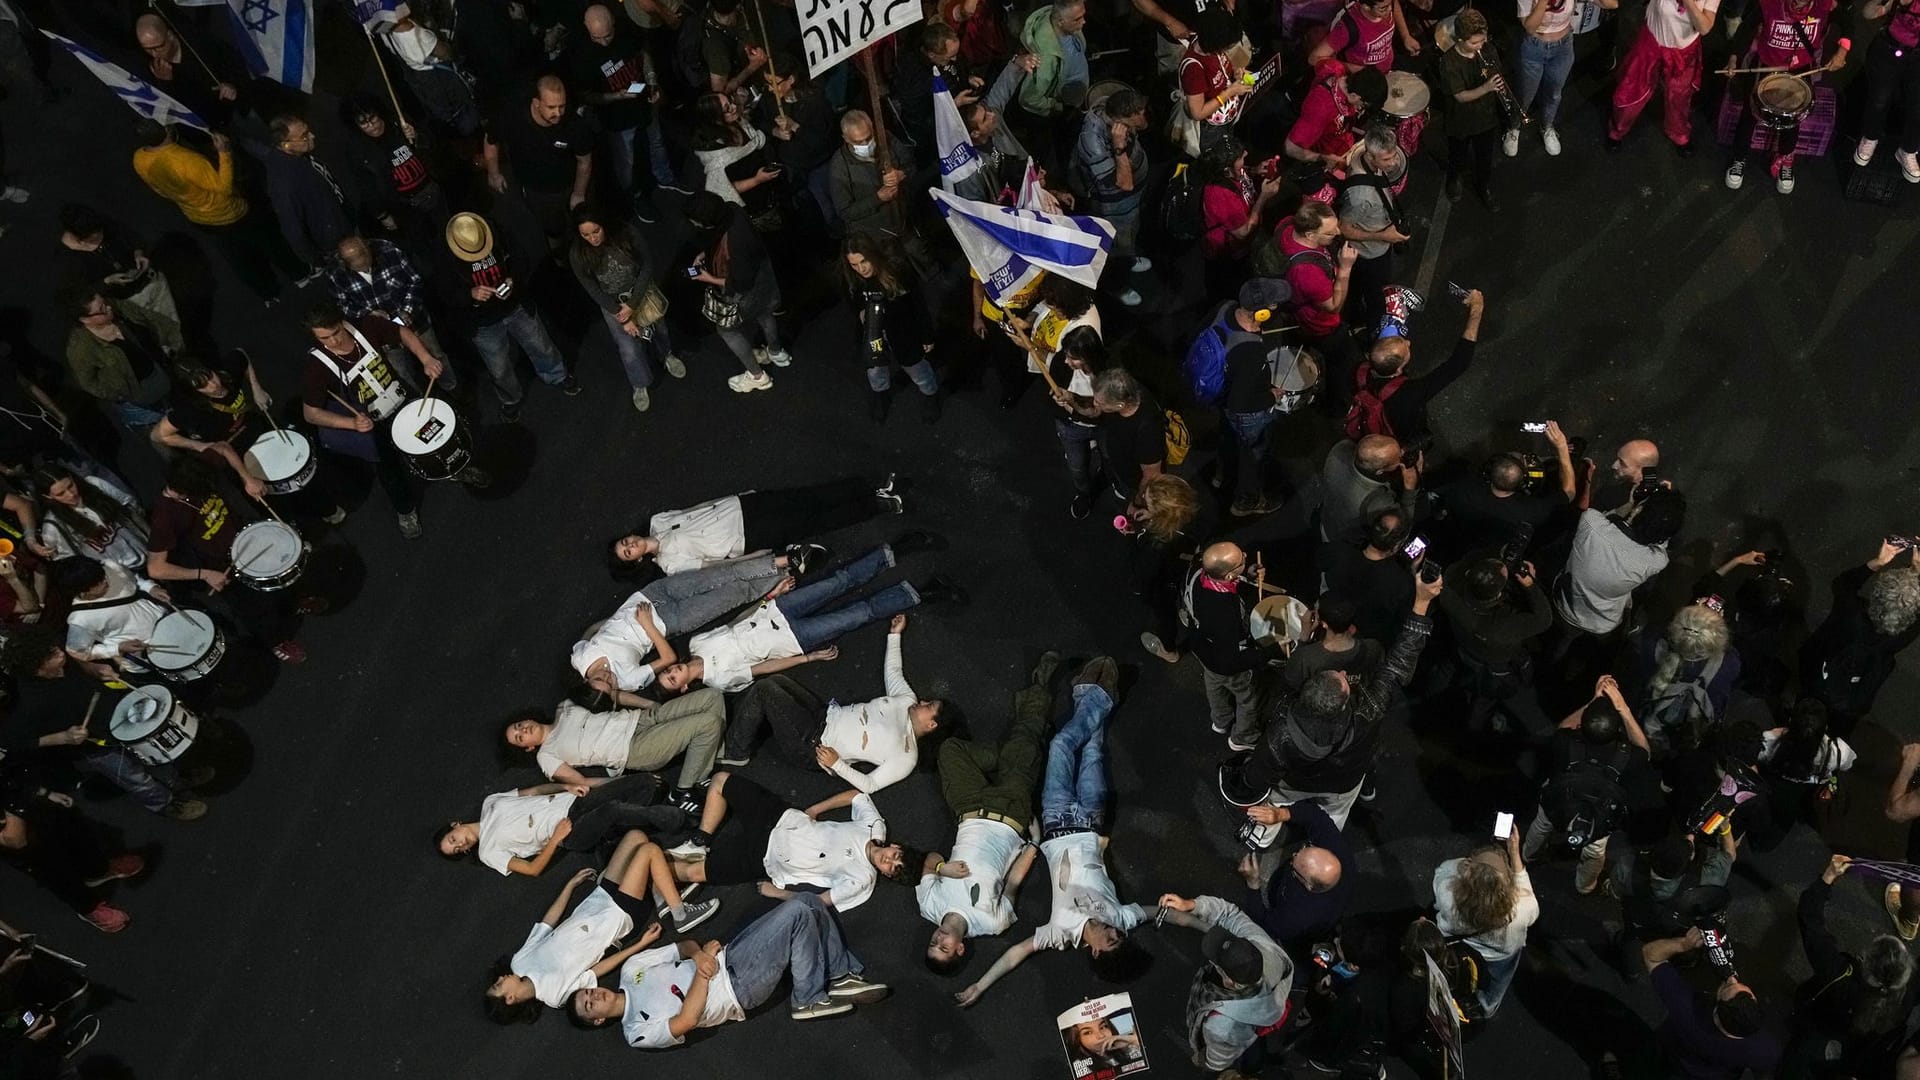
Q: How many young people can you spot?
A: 11